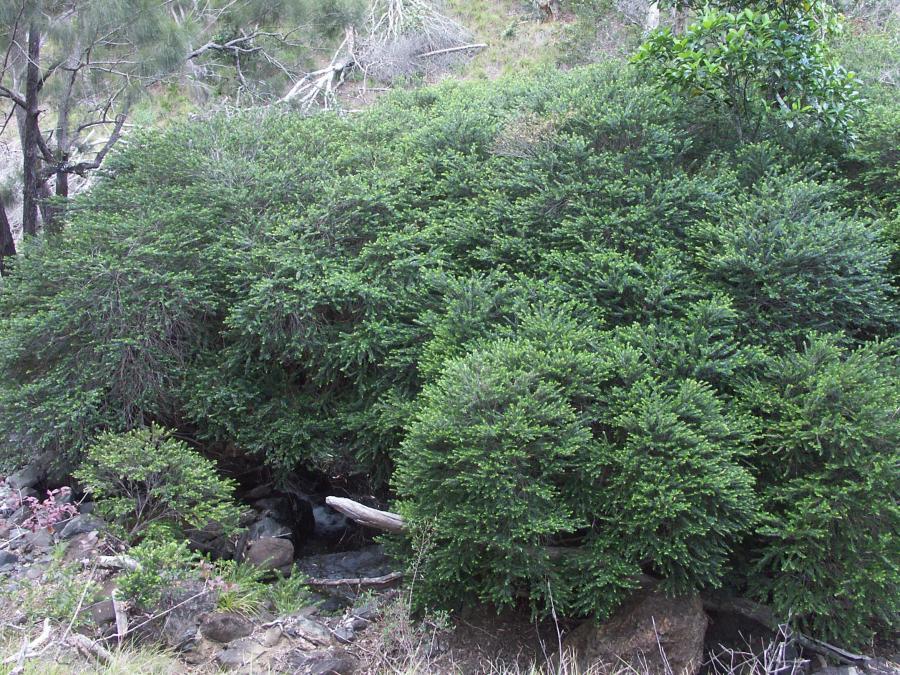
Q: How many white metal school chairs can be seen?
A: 0